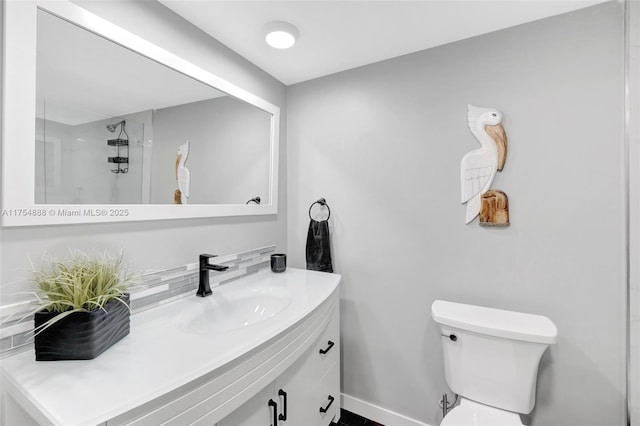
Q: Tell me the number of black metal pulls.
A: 4